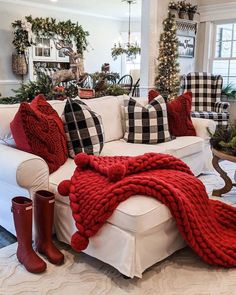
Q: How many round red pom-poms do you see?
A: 4